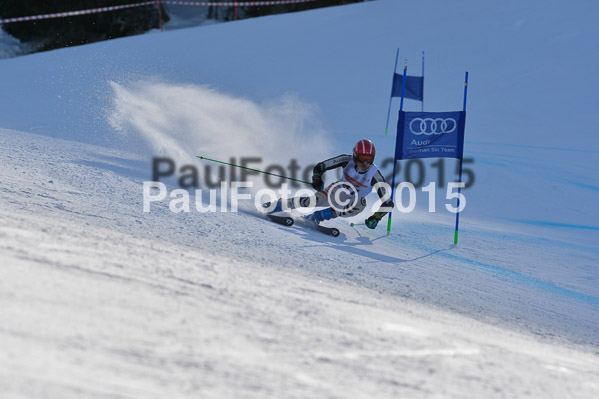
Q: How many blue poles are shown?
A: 4